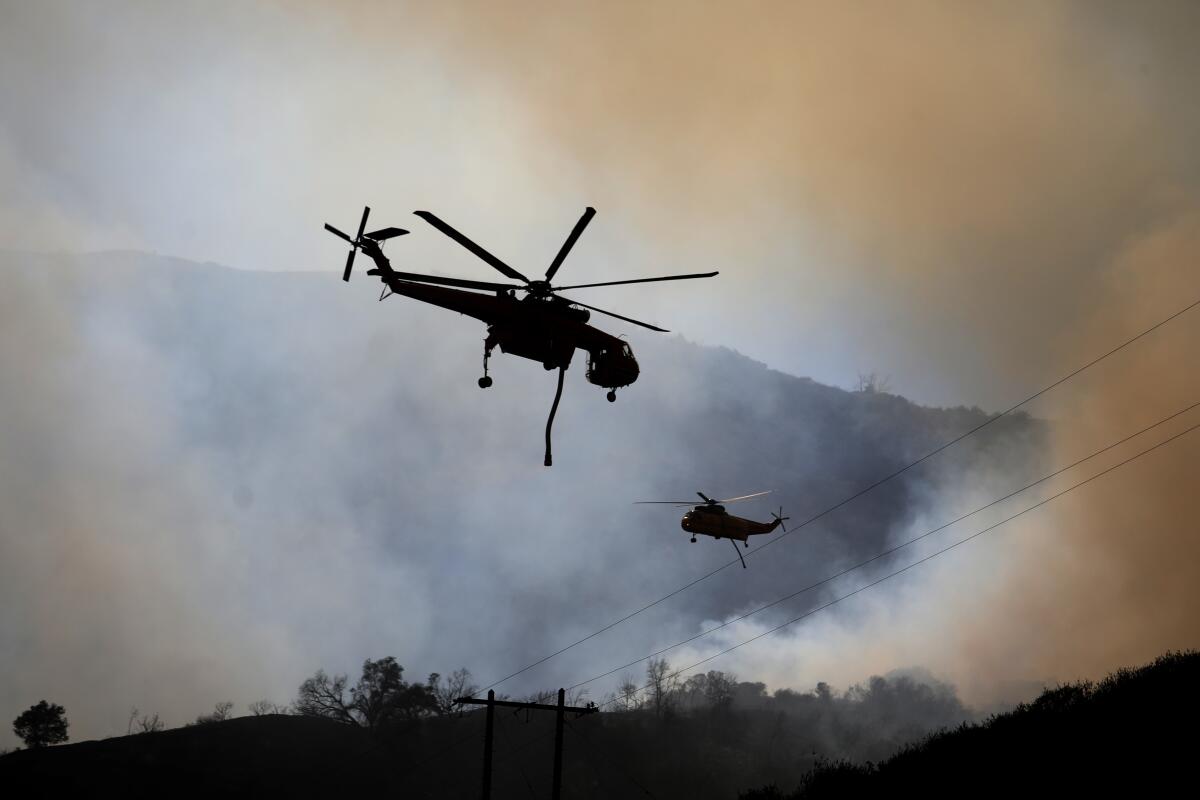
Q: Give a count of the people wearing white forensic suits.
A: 0